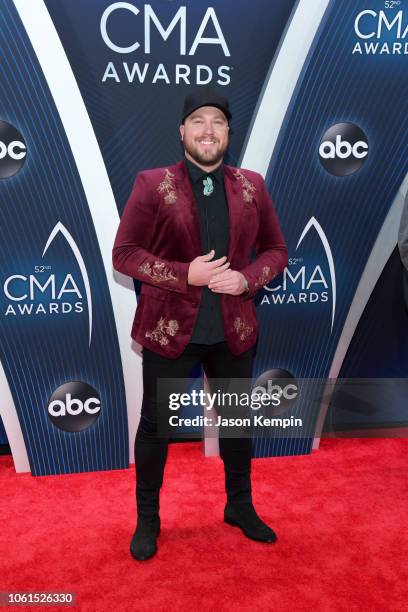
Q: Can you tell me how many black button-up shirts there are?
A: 1